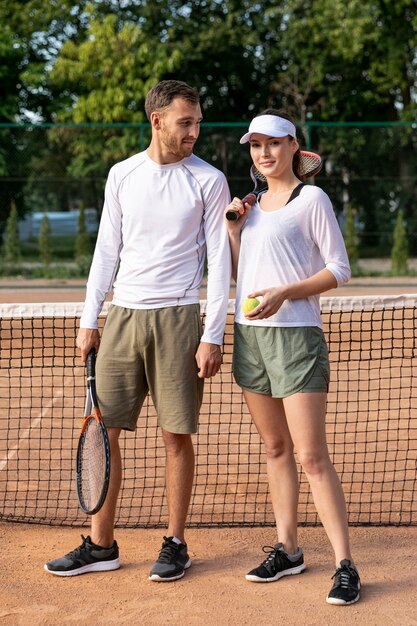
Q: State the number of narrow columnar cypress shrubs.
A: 5